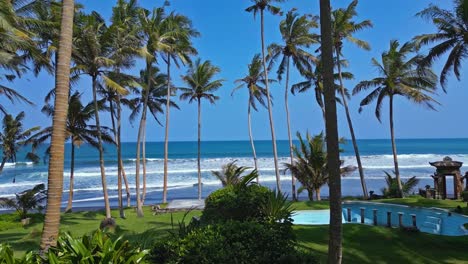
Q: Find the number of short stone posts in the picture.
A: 6